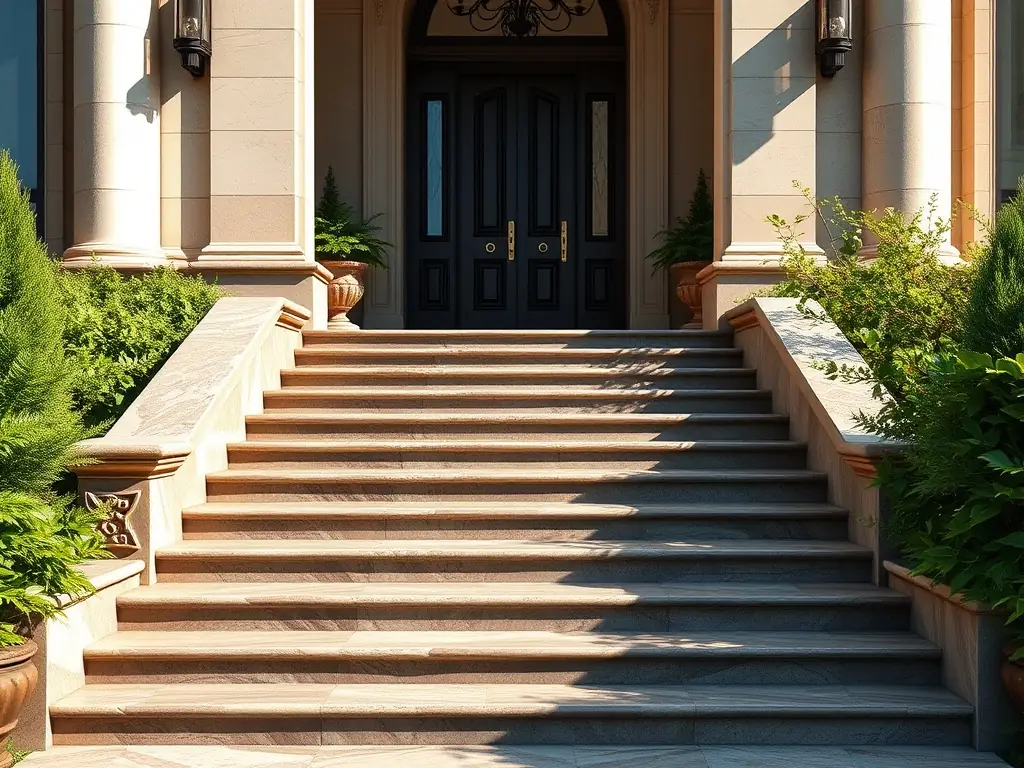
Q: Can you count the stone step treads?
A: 12